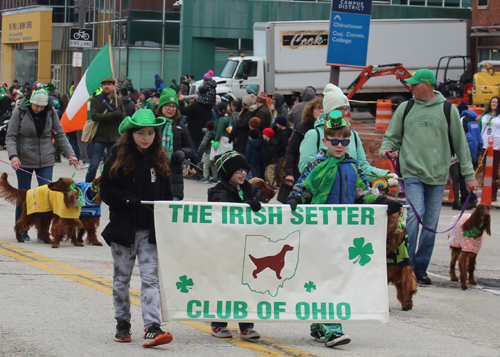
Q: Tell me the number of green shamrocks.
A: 3